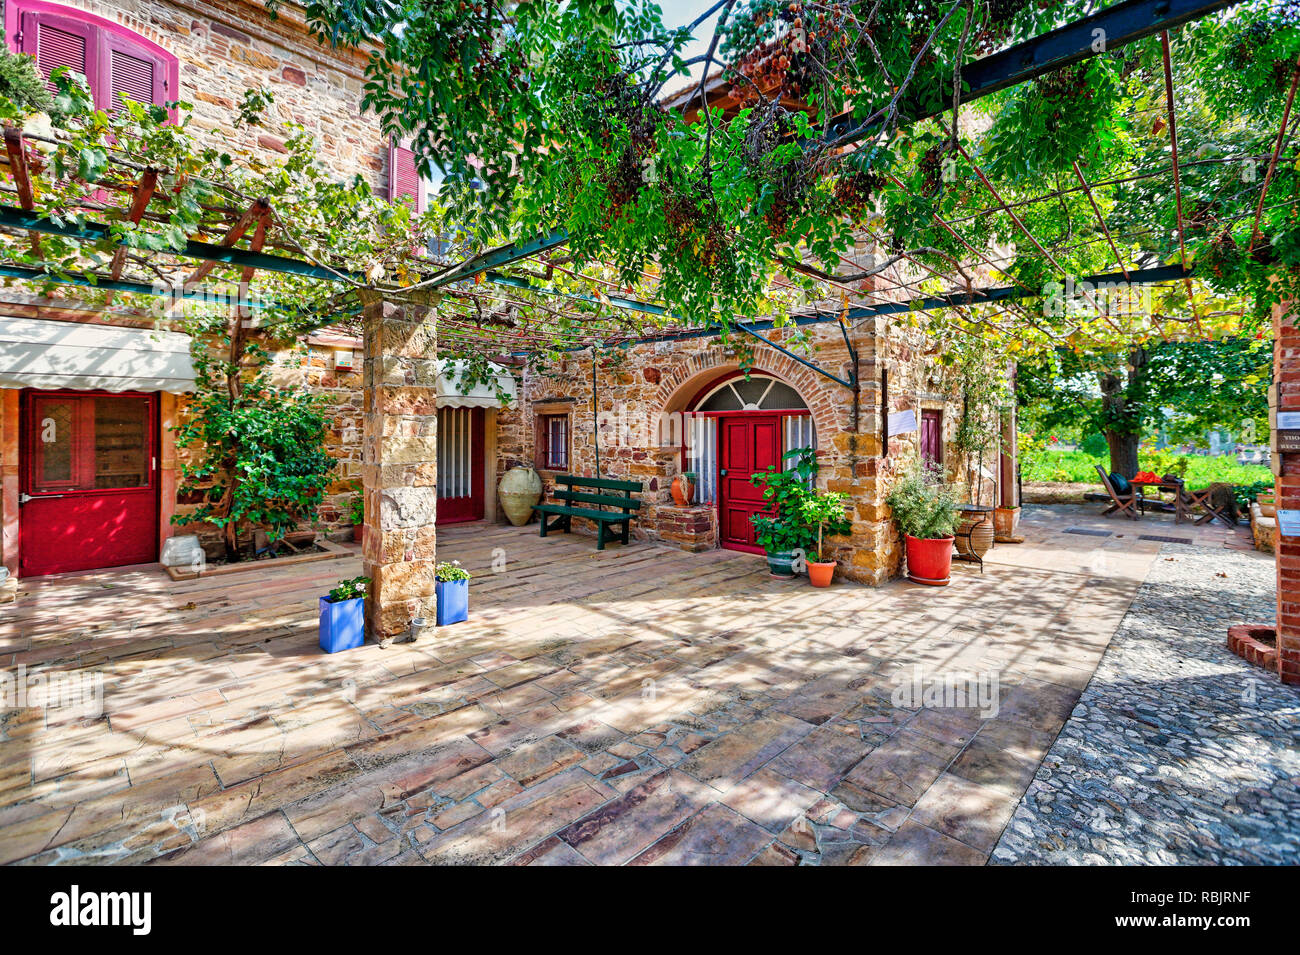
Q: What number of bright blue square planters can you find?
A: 2